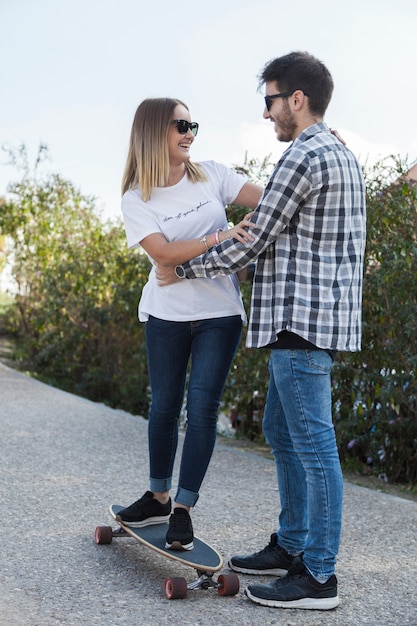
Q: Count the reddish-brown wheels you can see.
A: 3